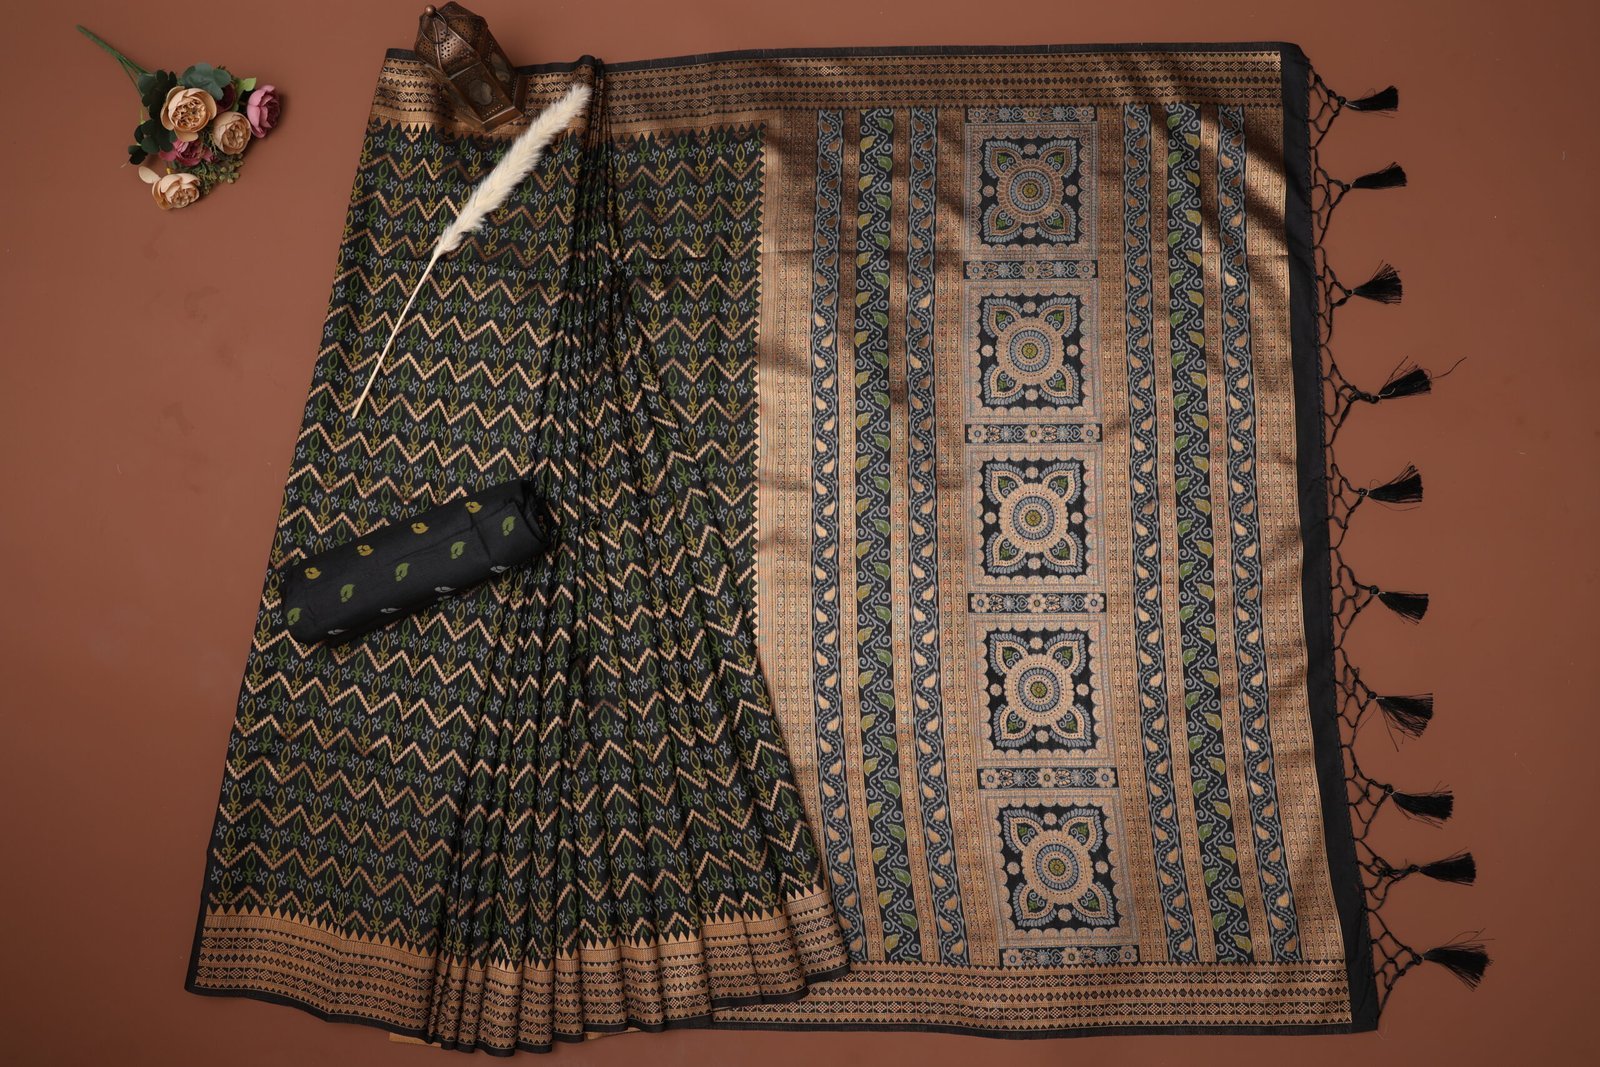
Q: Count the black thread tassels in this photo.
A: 10